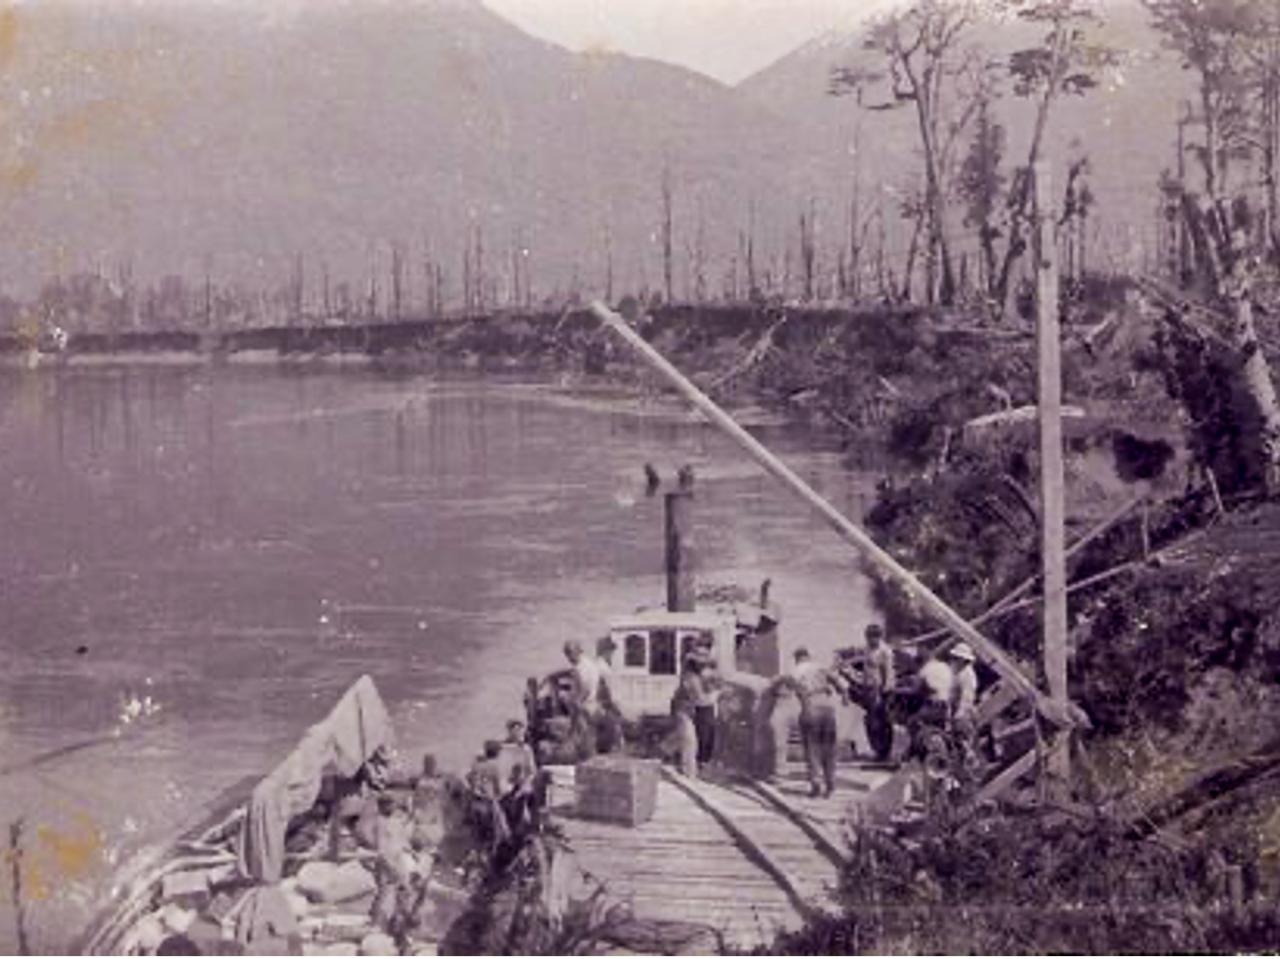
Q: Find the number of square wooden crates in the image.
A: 1